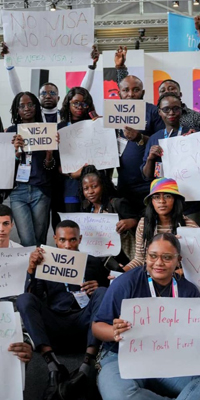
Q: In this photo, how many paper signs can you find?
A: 12